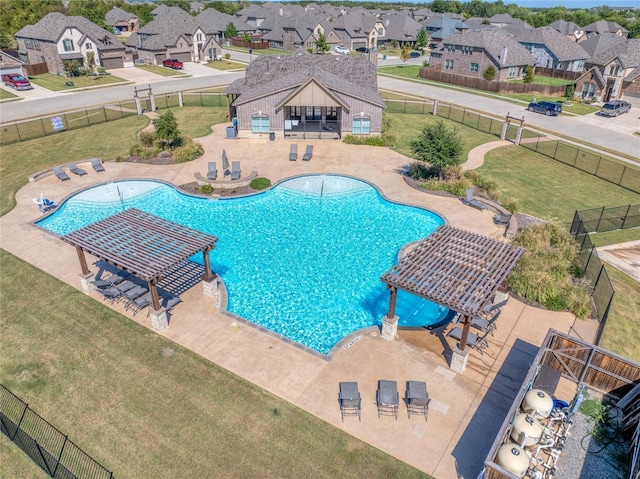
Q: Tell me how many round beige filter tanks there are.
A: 3